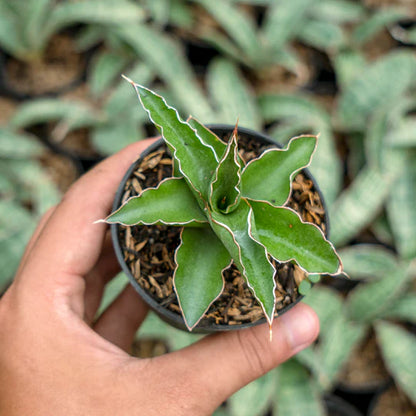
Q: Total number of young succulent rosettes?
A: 1